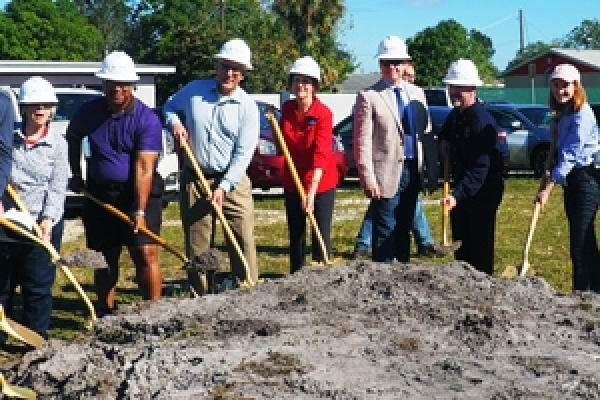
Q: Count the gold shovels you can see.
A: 9